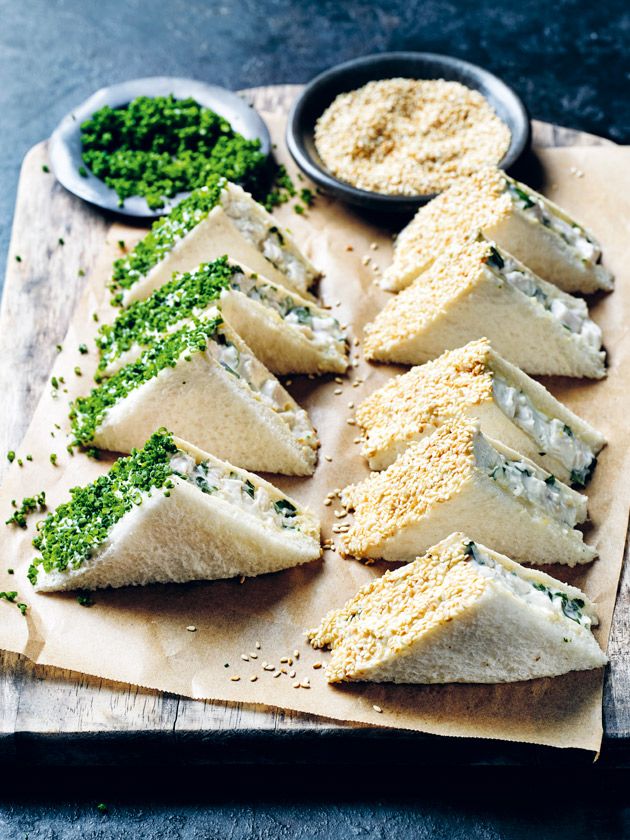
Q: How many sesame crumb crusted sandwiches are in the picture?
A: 5